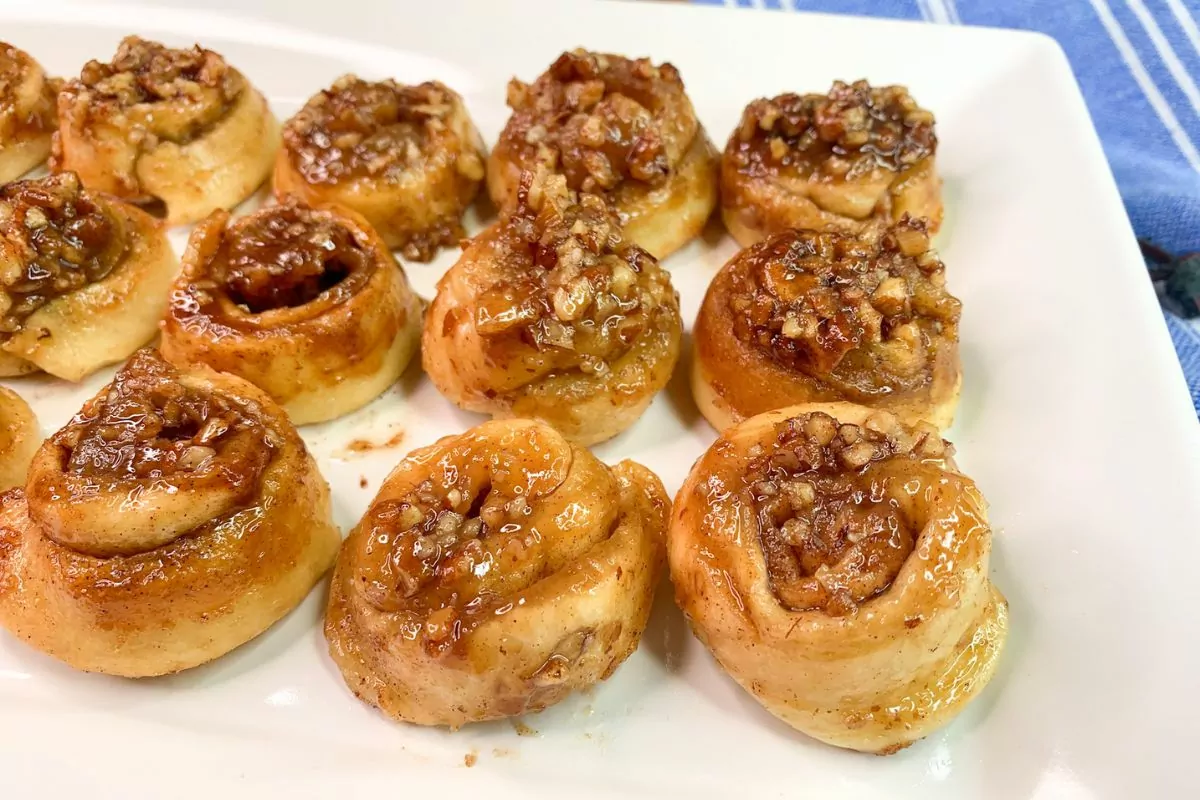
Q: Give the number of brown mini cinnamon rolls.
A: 13